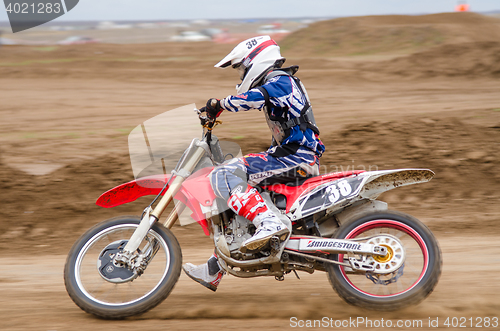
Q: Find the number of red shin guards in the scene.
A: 1